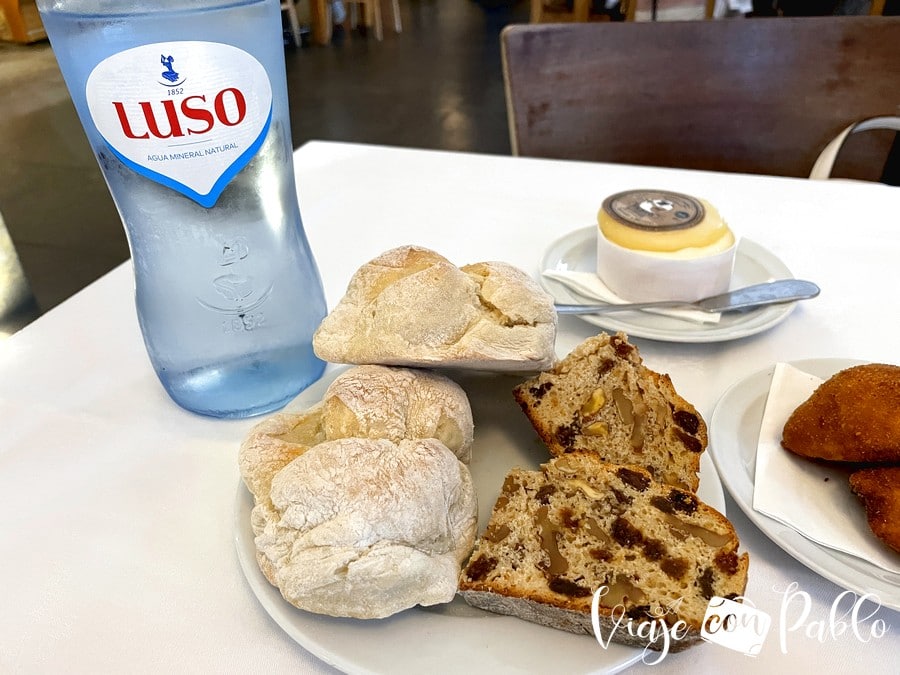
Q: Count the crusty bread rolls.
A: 3